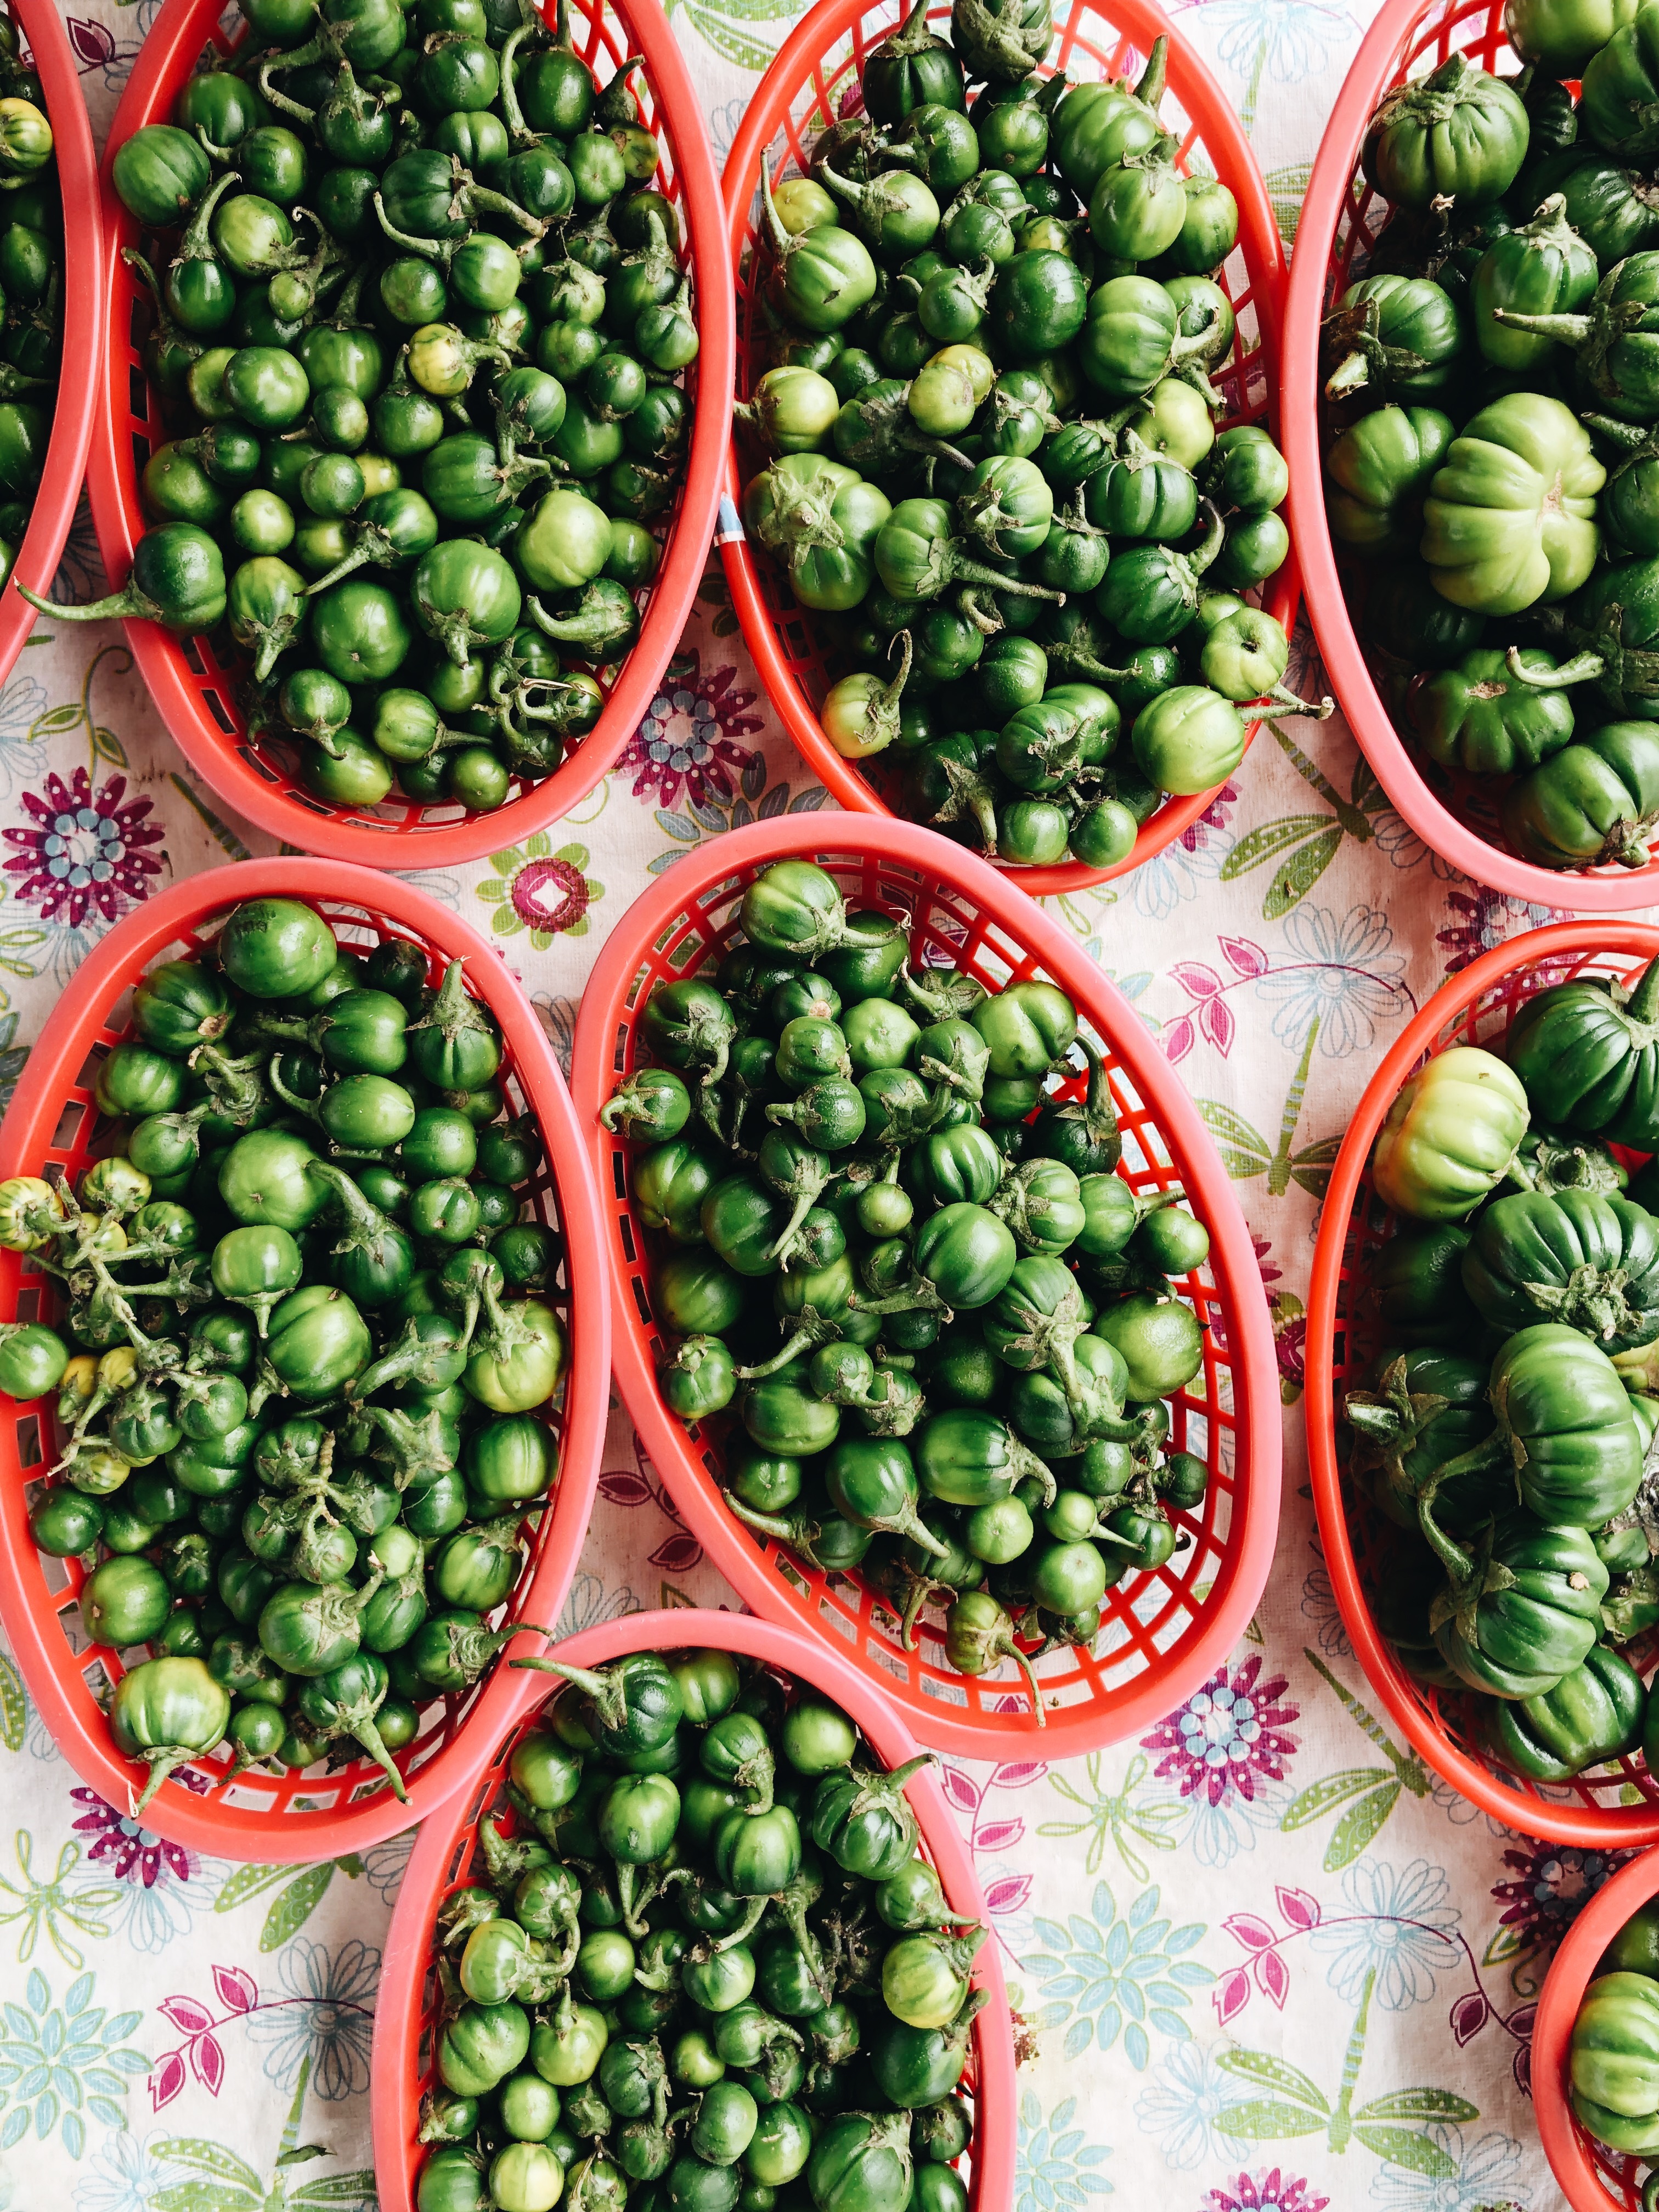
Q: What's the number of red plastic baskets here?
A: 9